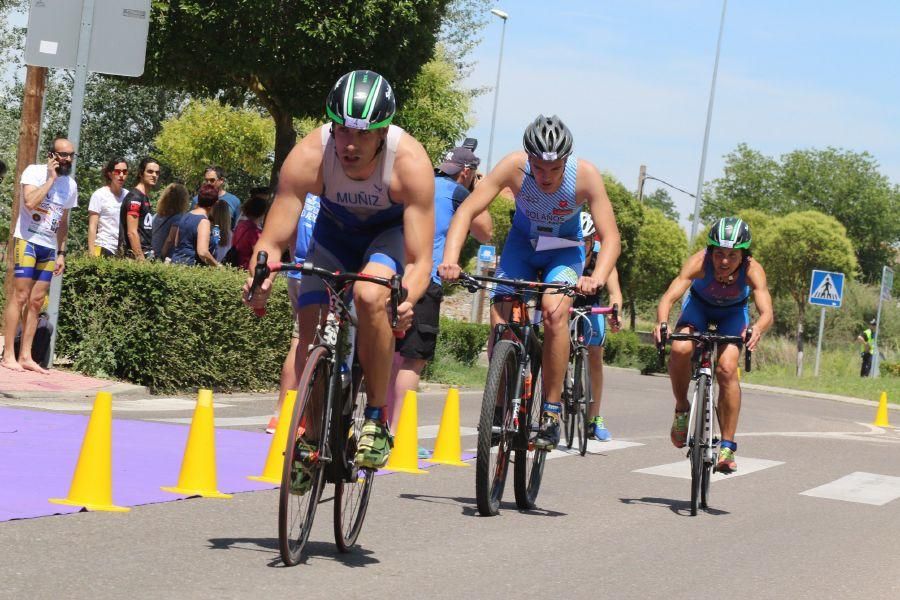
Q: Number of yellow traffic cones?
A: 6